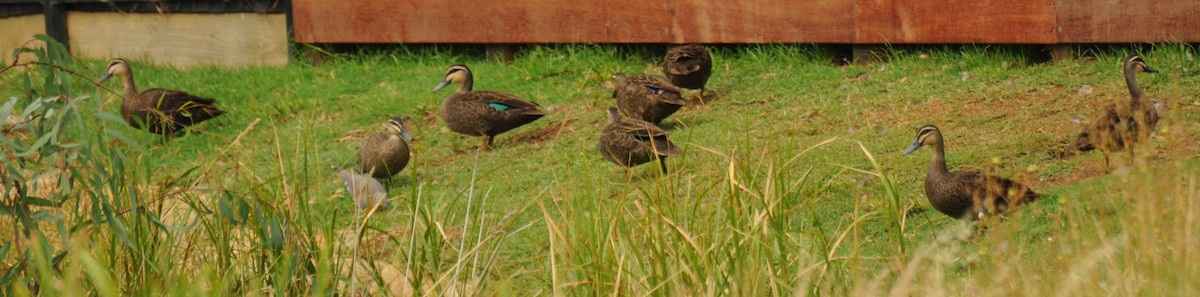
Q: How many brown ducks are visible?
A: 8